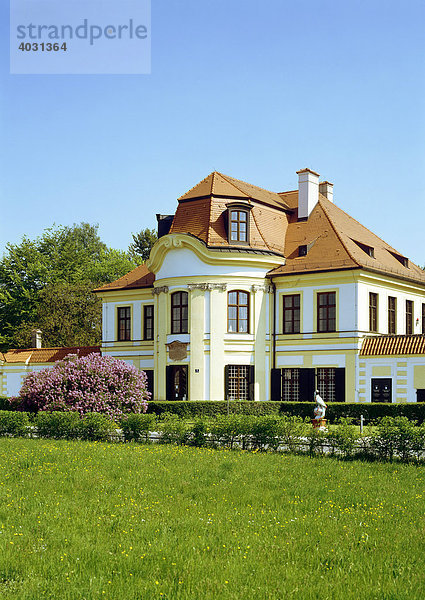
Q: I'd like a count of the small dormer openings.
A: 3